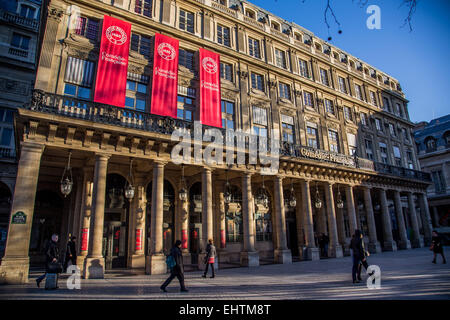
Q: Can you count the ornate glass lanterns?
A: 8